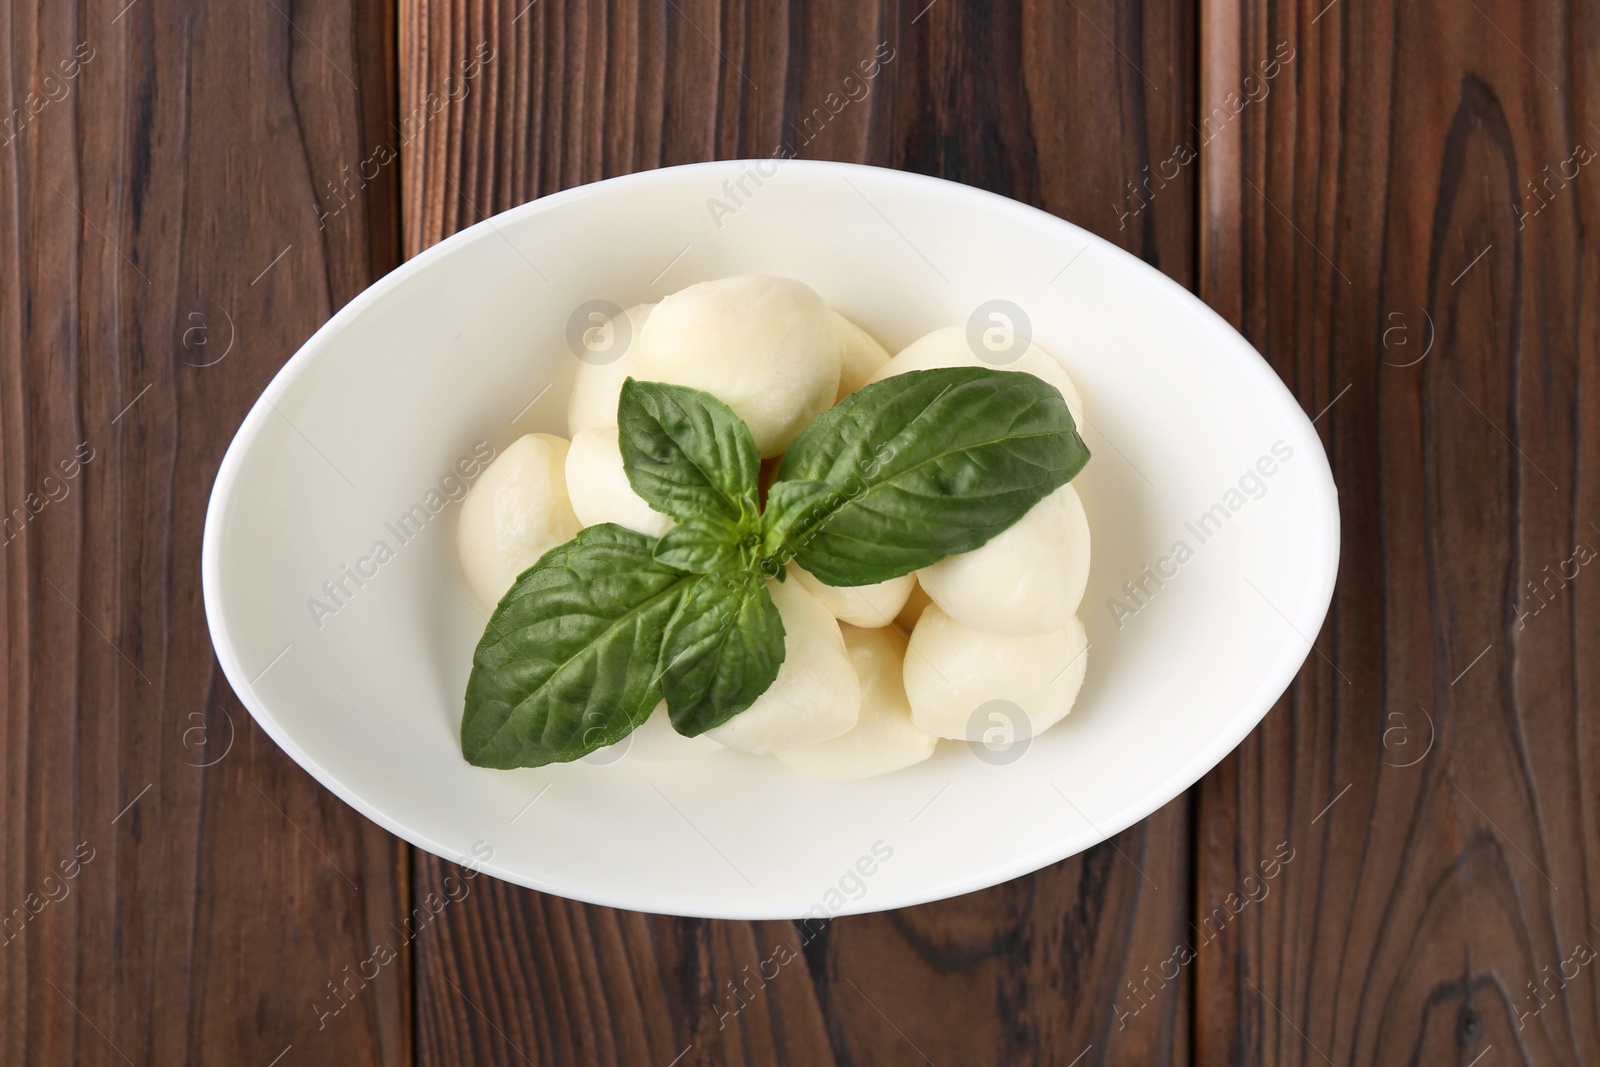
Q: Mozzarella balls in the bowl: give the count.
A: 12